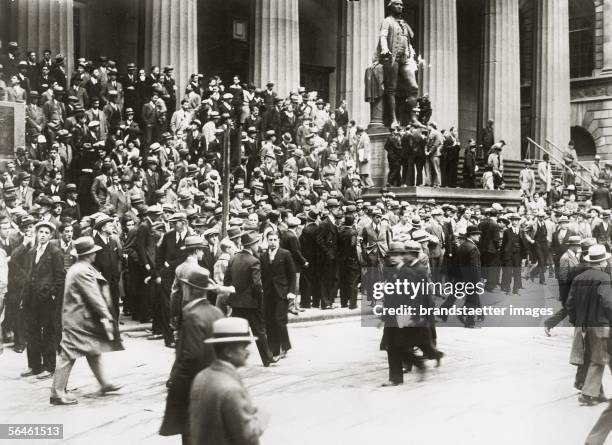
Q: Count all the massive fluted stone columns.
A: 7